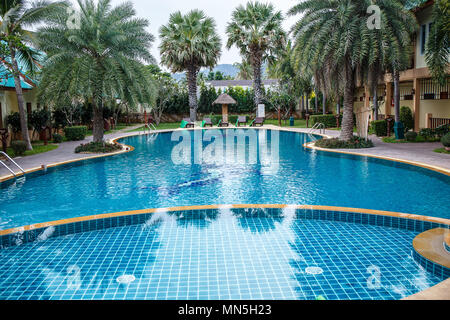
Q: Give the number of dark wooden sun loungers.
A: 5